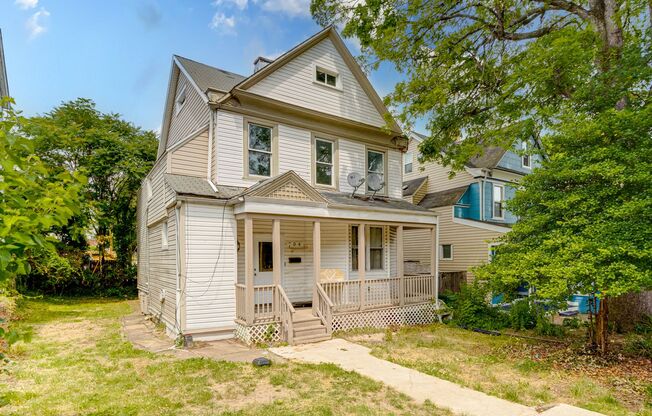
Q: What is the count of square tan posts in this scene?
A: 6